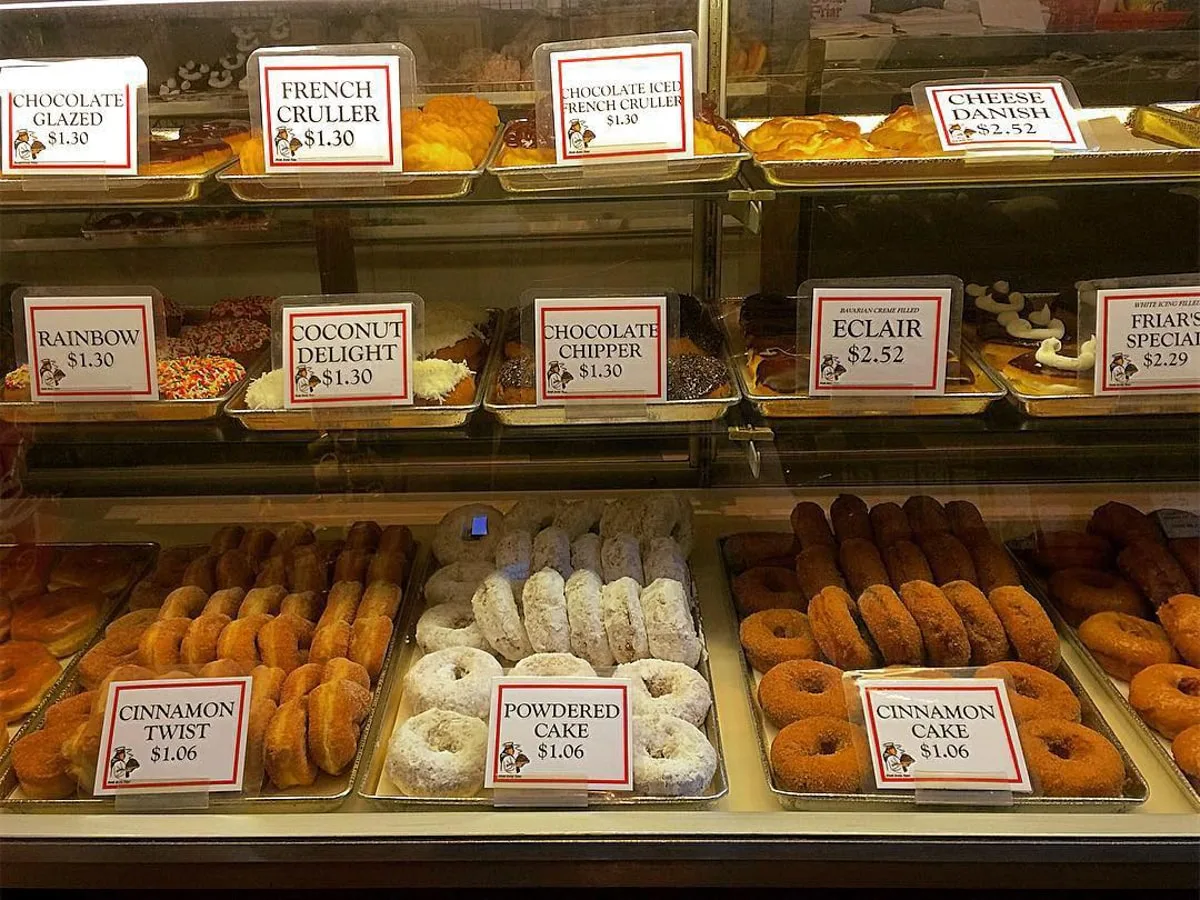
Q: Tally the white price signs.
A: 12